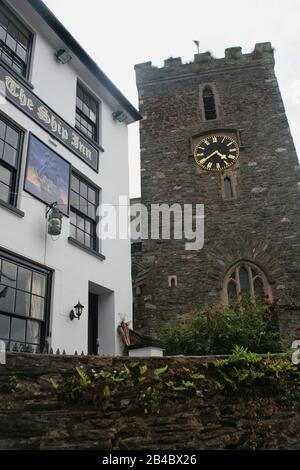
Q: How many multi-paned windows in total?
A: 5